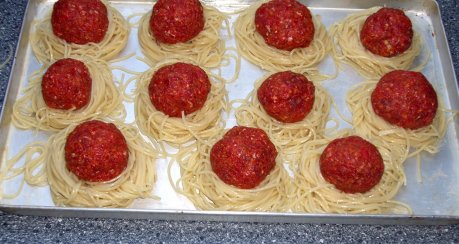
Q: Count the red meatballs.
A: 11